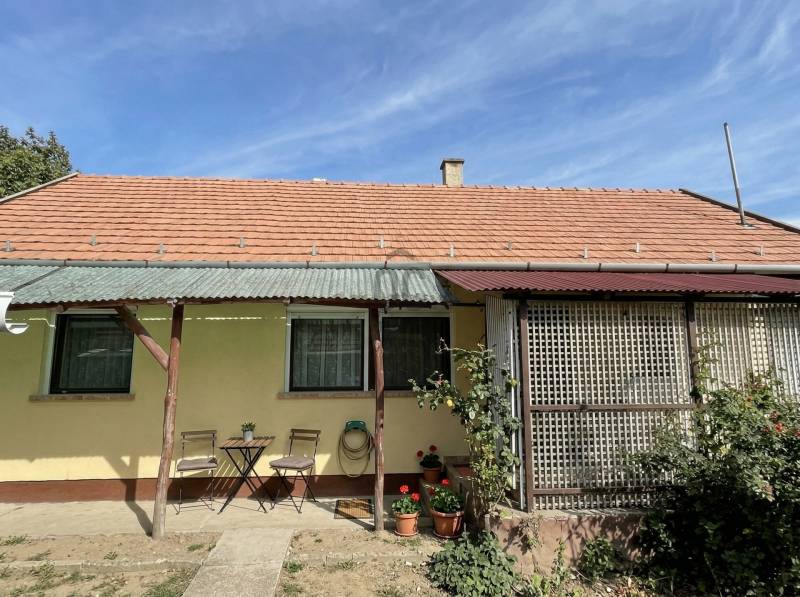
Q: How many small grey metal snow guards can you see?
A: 12